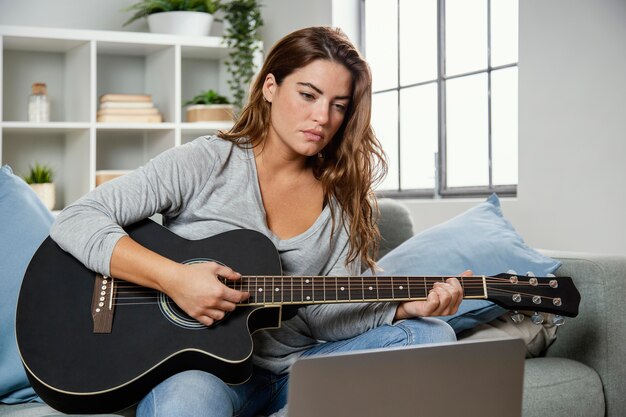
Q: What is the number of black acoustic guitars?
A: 1